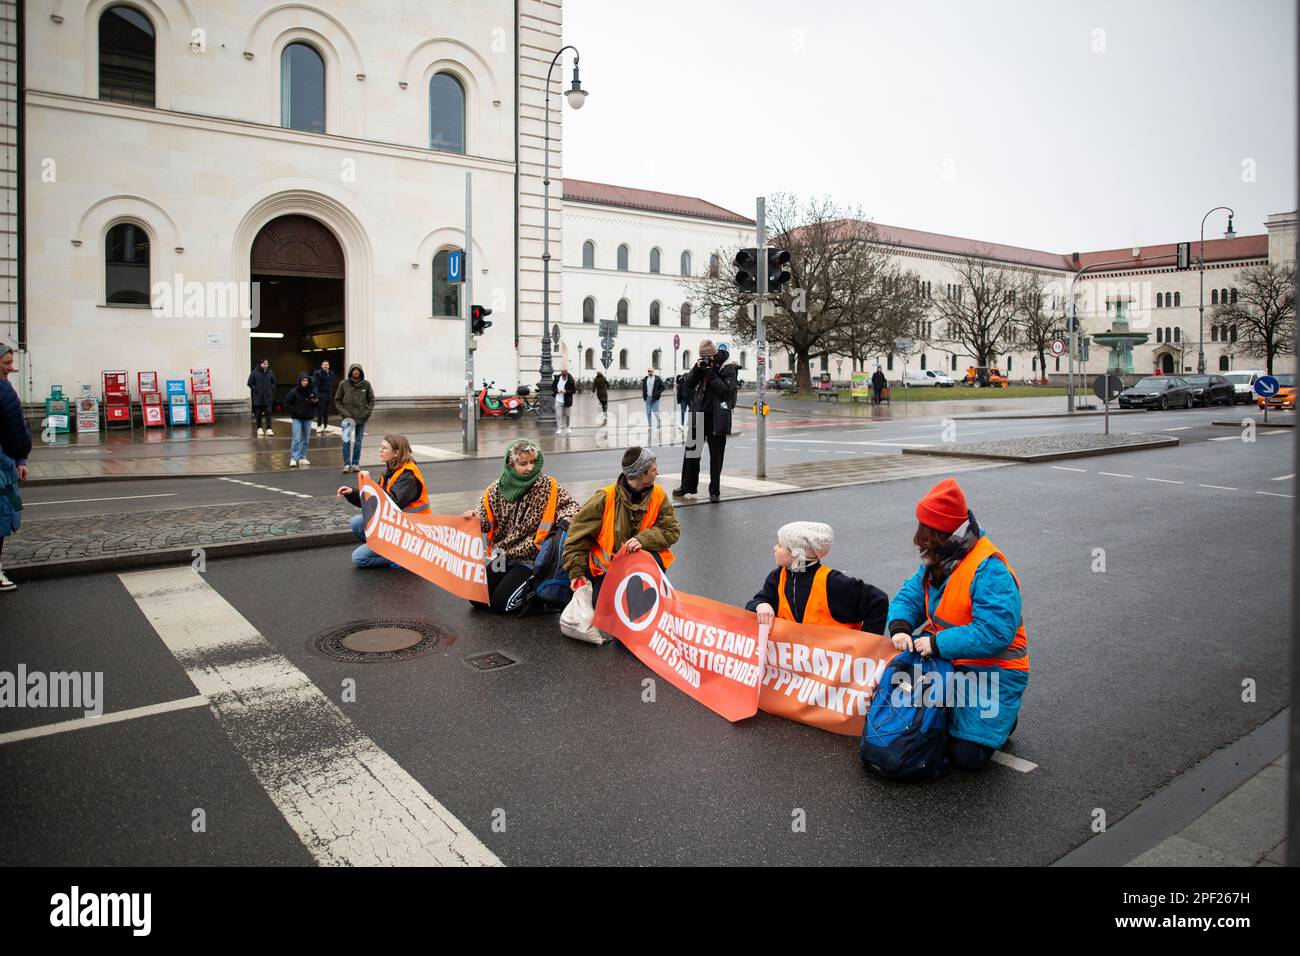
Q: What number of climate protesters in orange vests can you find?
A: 5